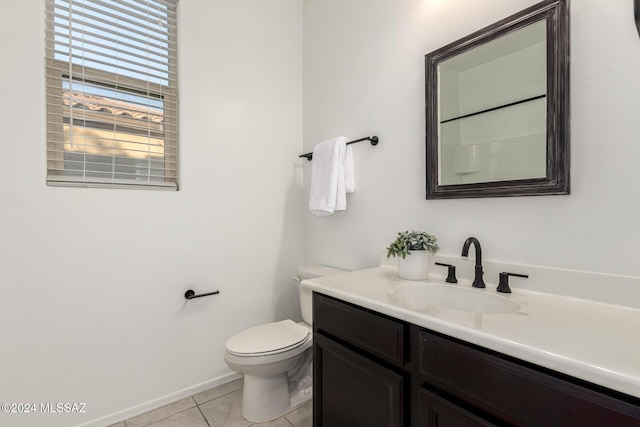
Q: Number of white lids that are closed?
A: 1